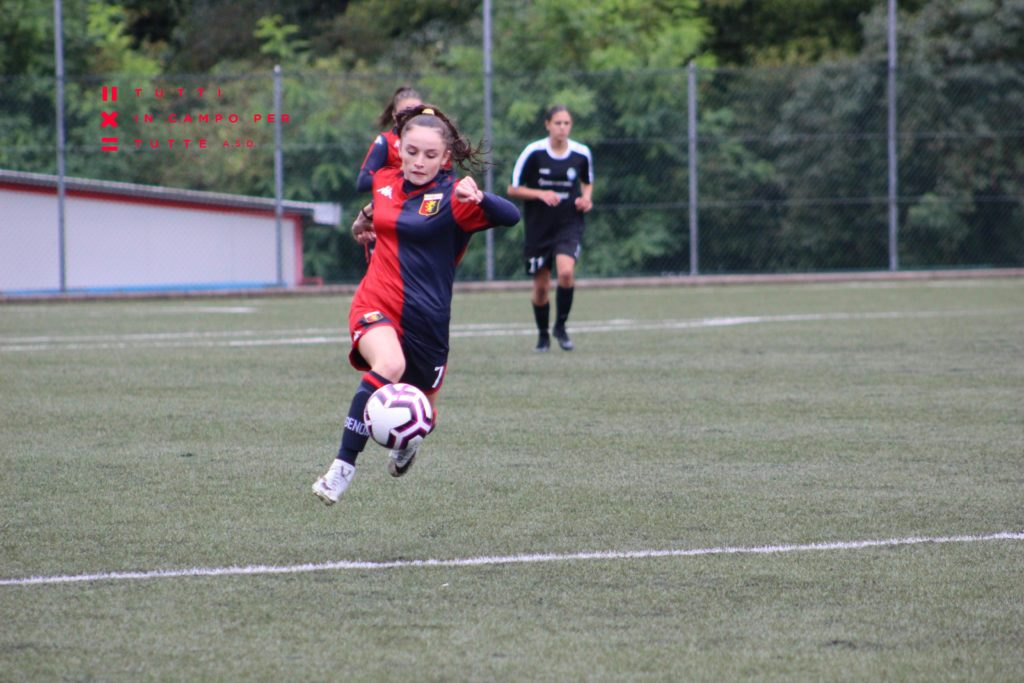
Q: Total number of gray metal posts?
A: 5